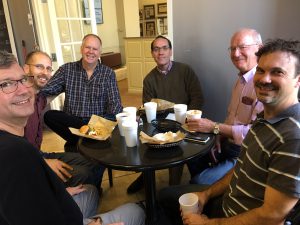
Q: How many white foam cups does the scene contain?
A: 7